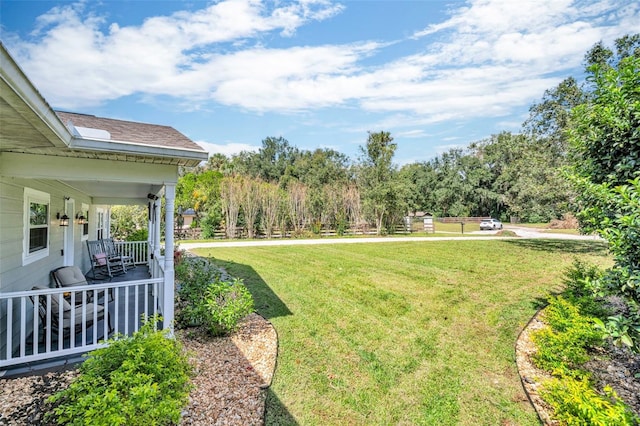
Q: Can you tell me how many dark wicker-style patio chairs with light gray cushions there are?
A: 2